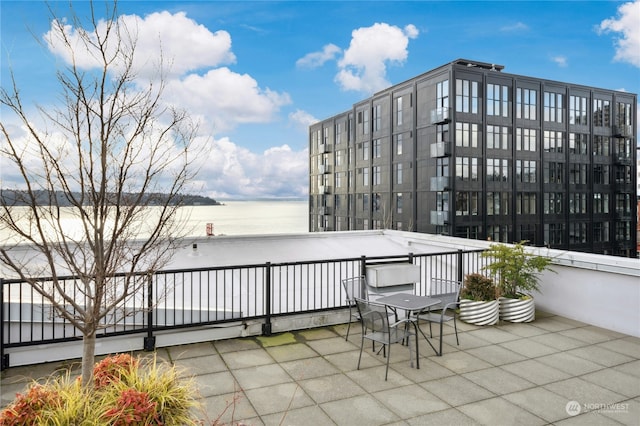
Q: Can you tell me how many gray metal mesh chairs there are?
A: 3